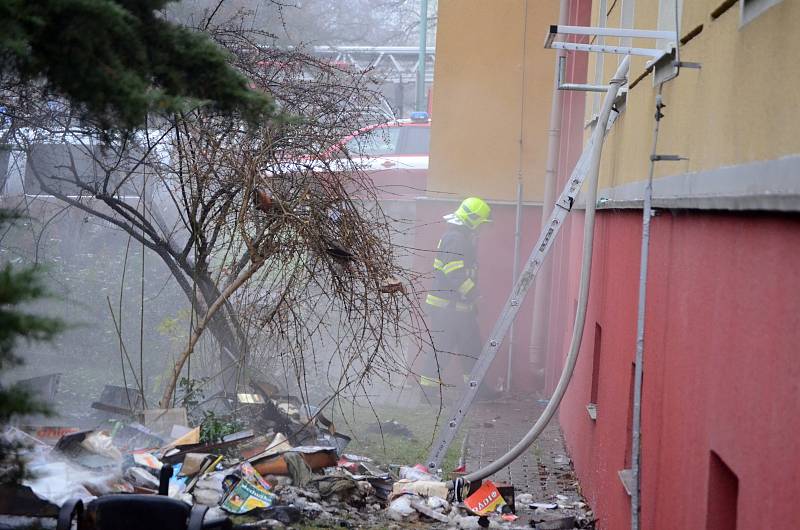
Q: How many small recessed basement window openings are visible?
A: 3